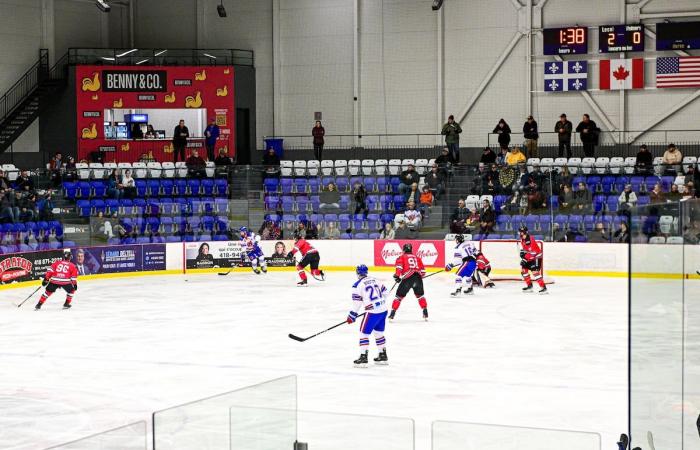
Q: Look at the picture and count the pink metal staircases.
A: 0